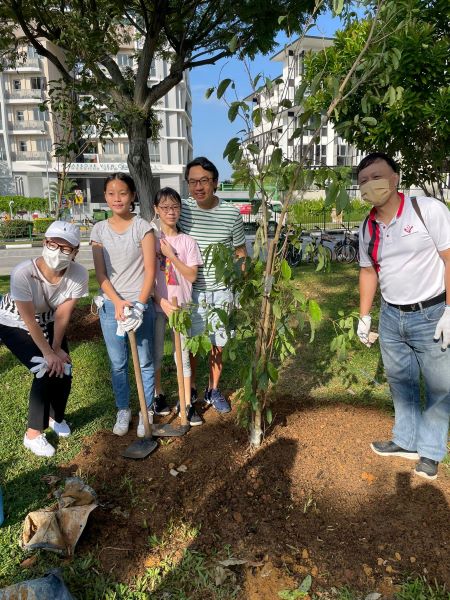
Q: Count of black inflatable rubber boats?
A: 0